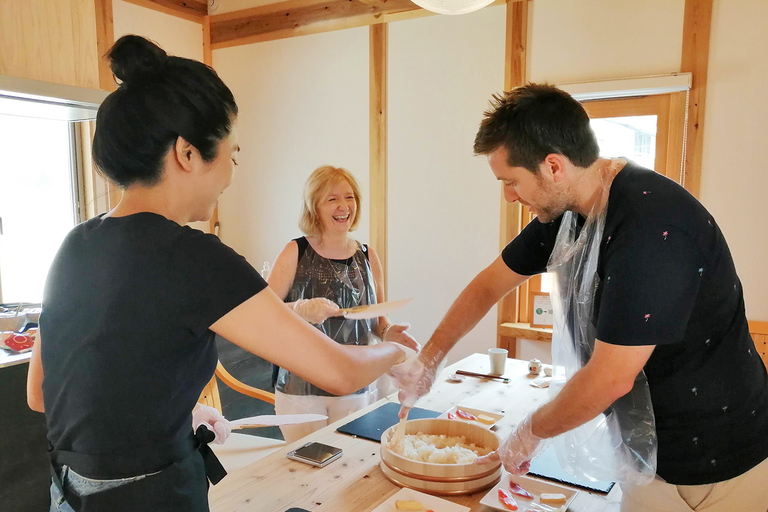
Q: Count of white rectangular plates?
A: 3